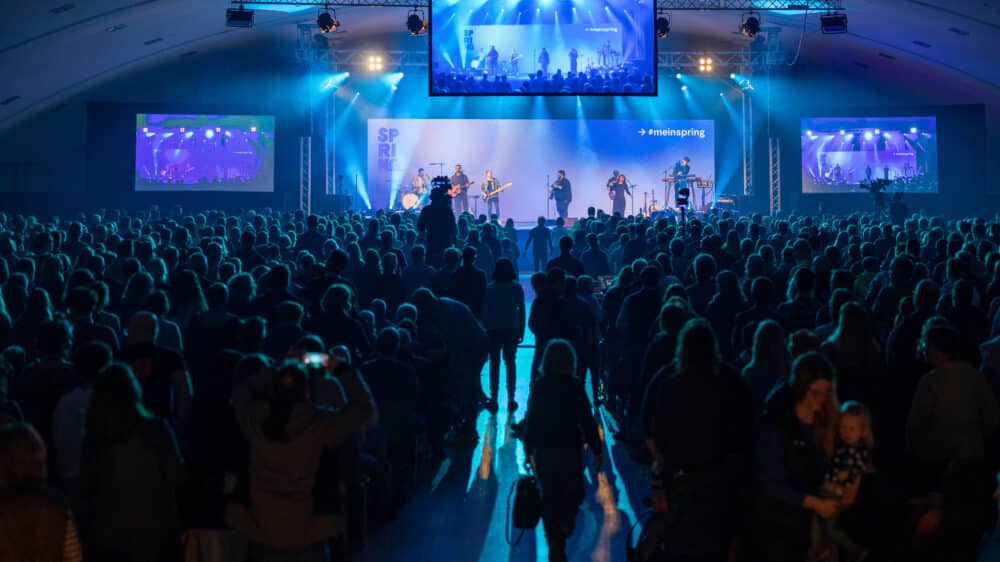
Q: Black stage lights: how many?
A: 6